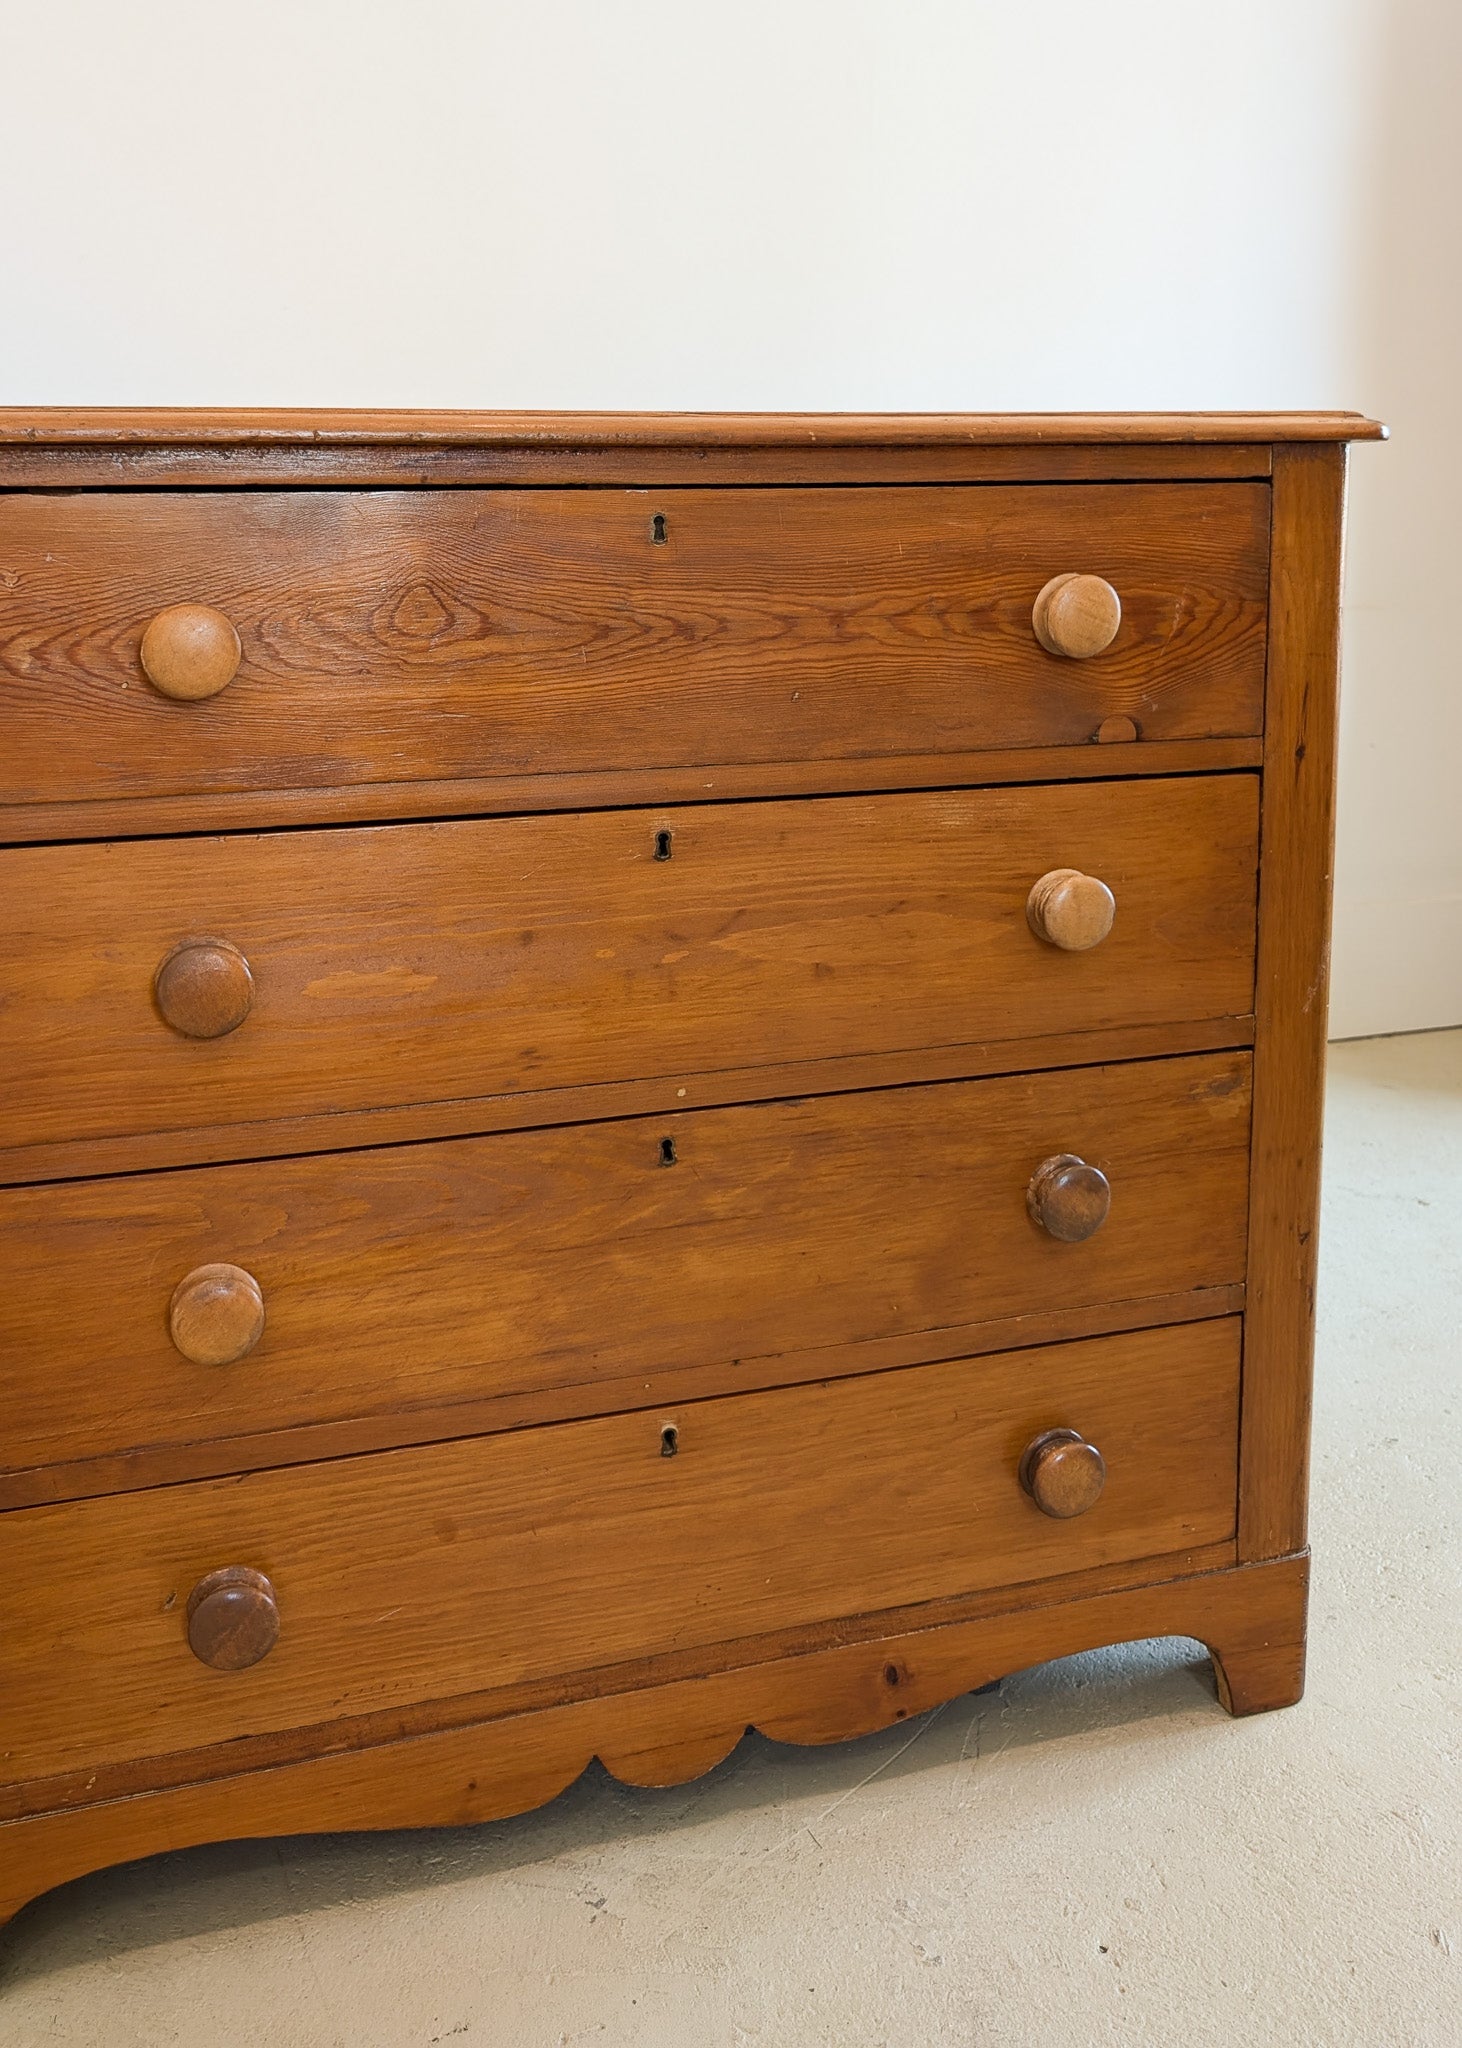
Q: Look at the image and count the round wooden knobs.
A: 8